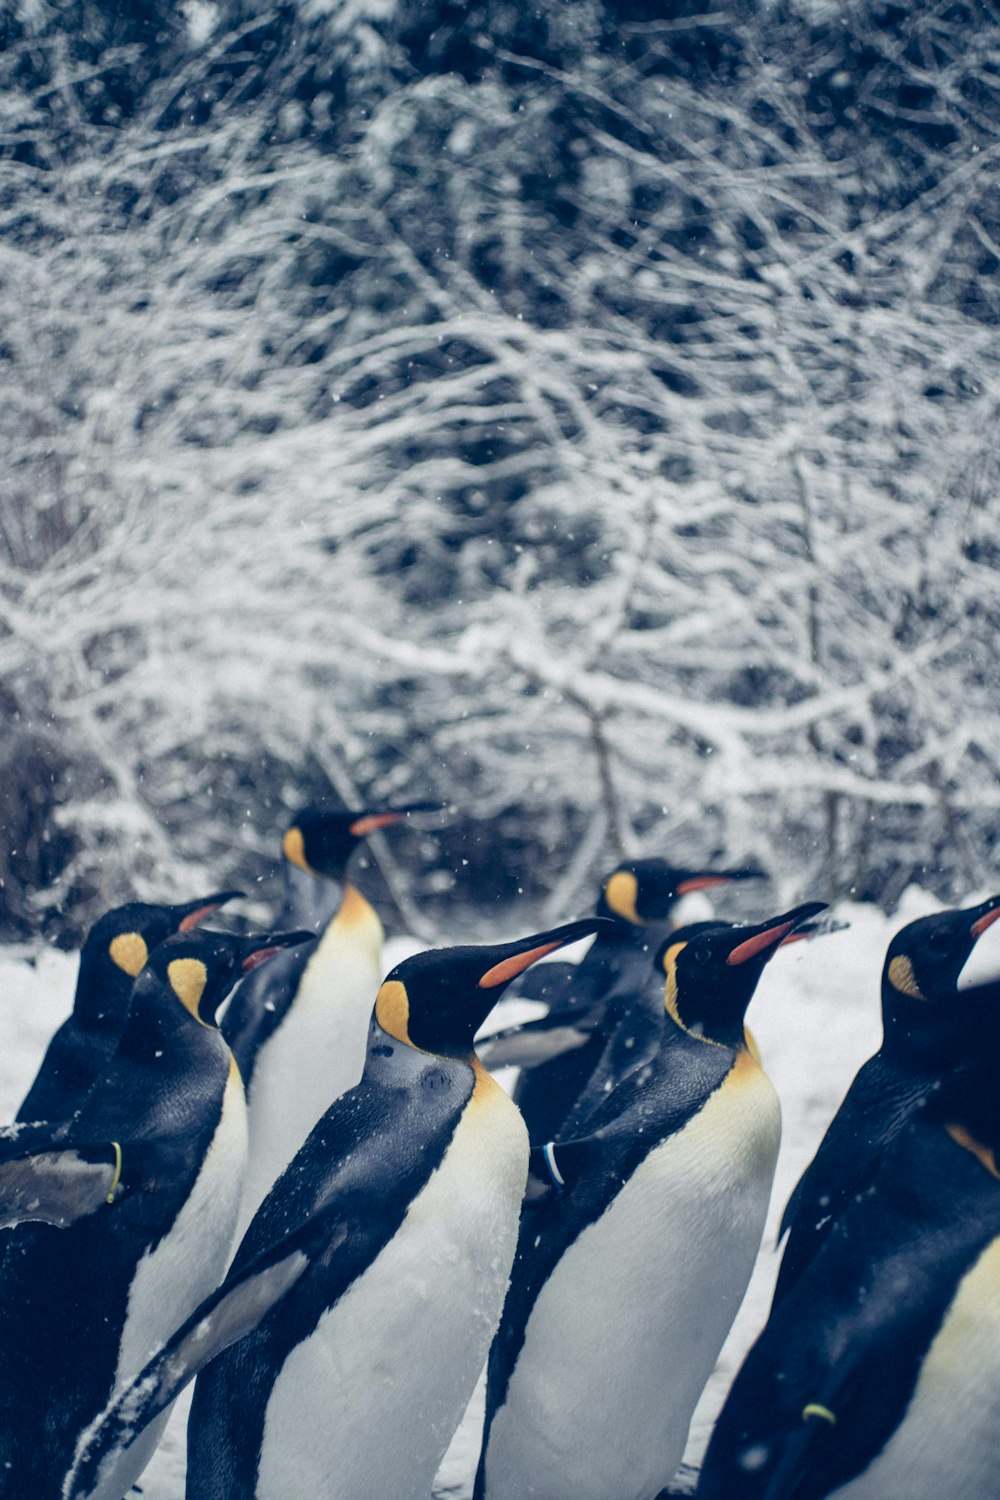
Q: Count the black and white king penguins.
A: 9